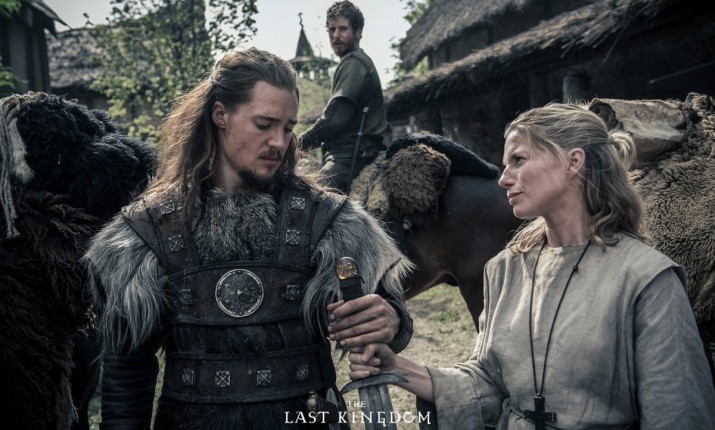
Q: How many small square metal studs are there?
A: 10